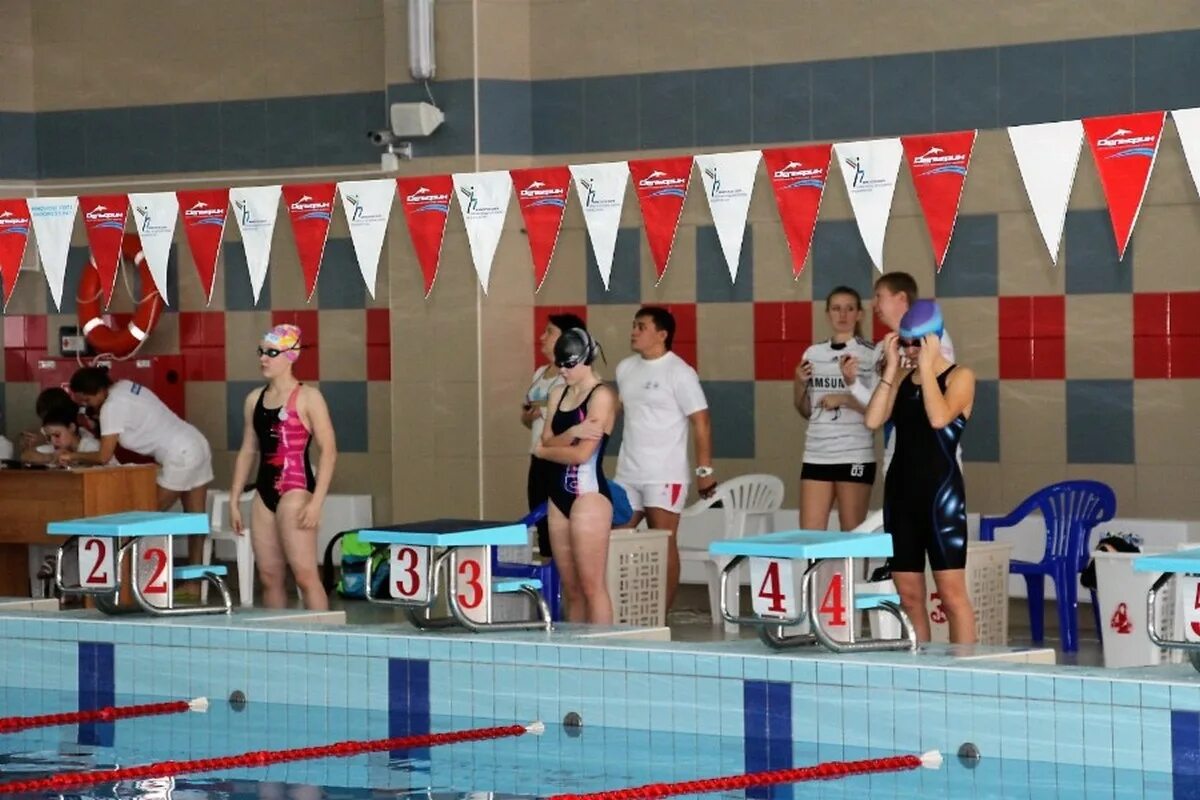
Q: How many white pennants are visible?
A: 10